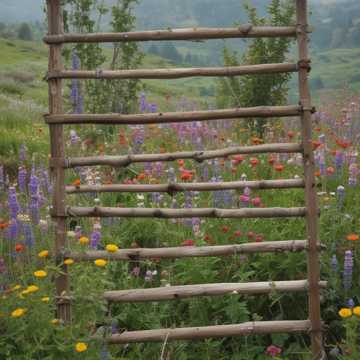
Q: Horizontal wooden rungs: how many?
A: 9